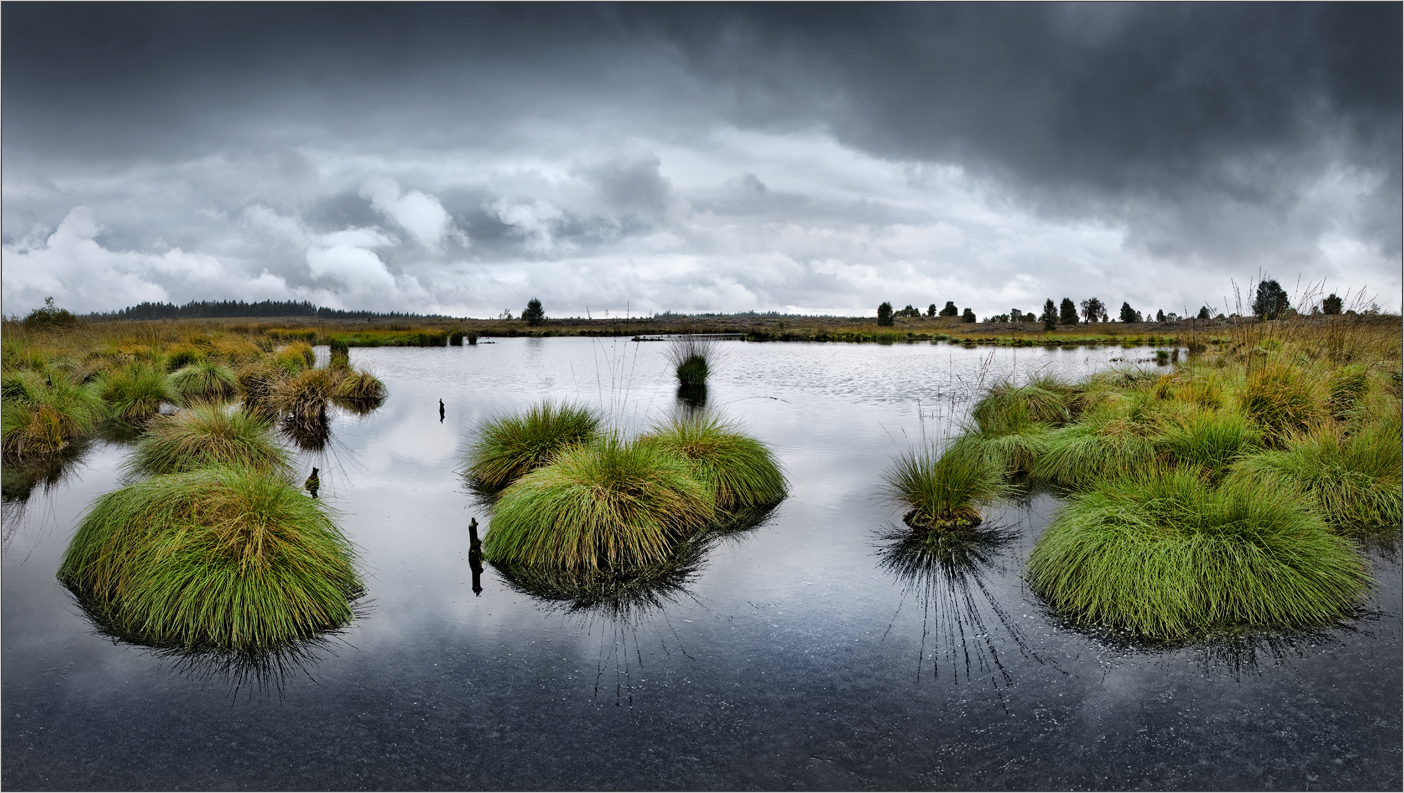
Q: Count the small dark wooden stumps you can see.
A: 3